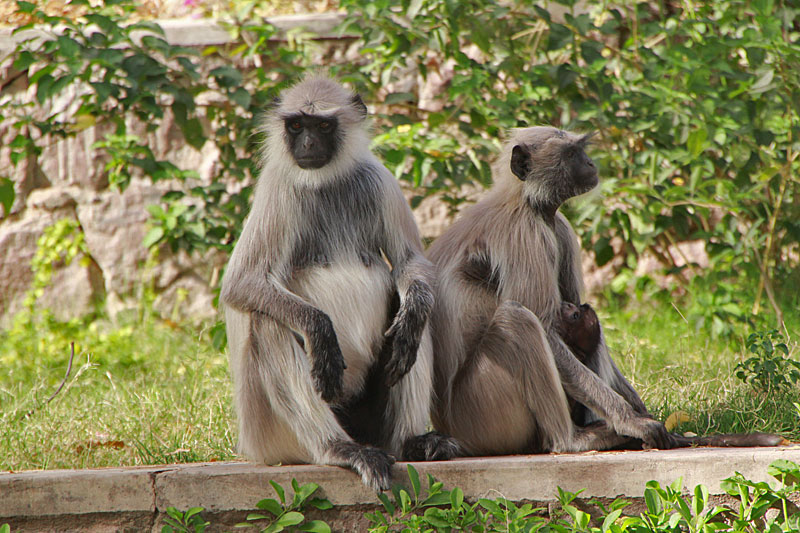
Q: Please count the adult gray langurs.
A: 2